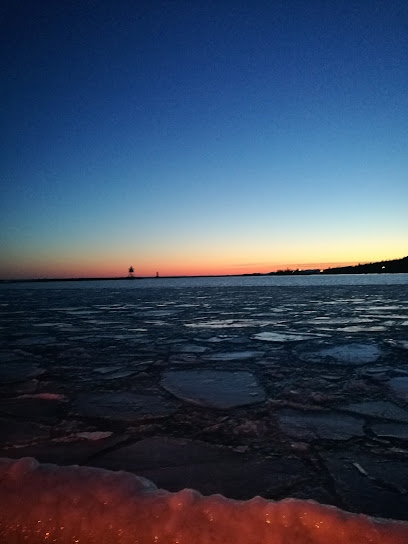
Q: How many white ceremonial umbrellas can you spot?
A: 0